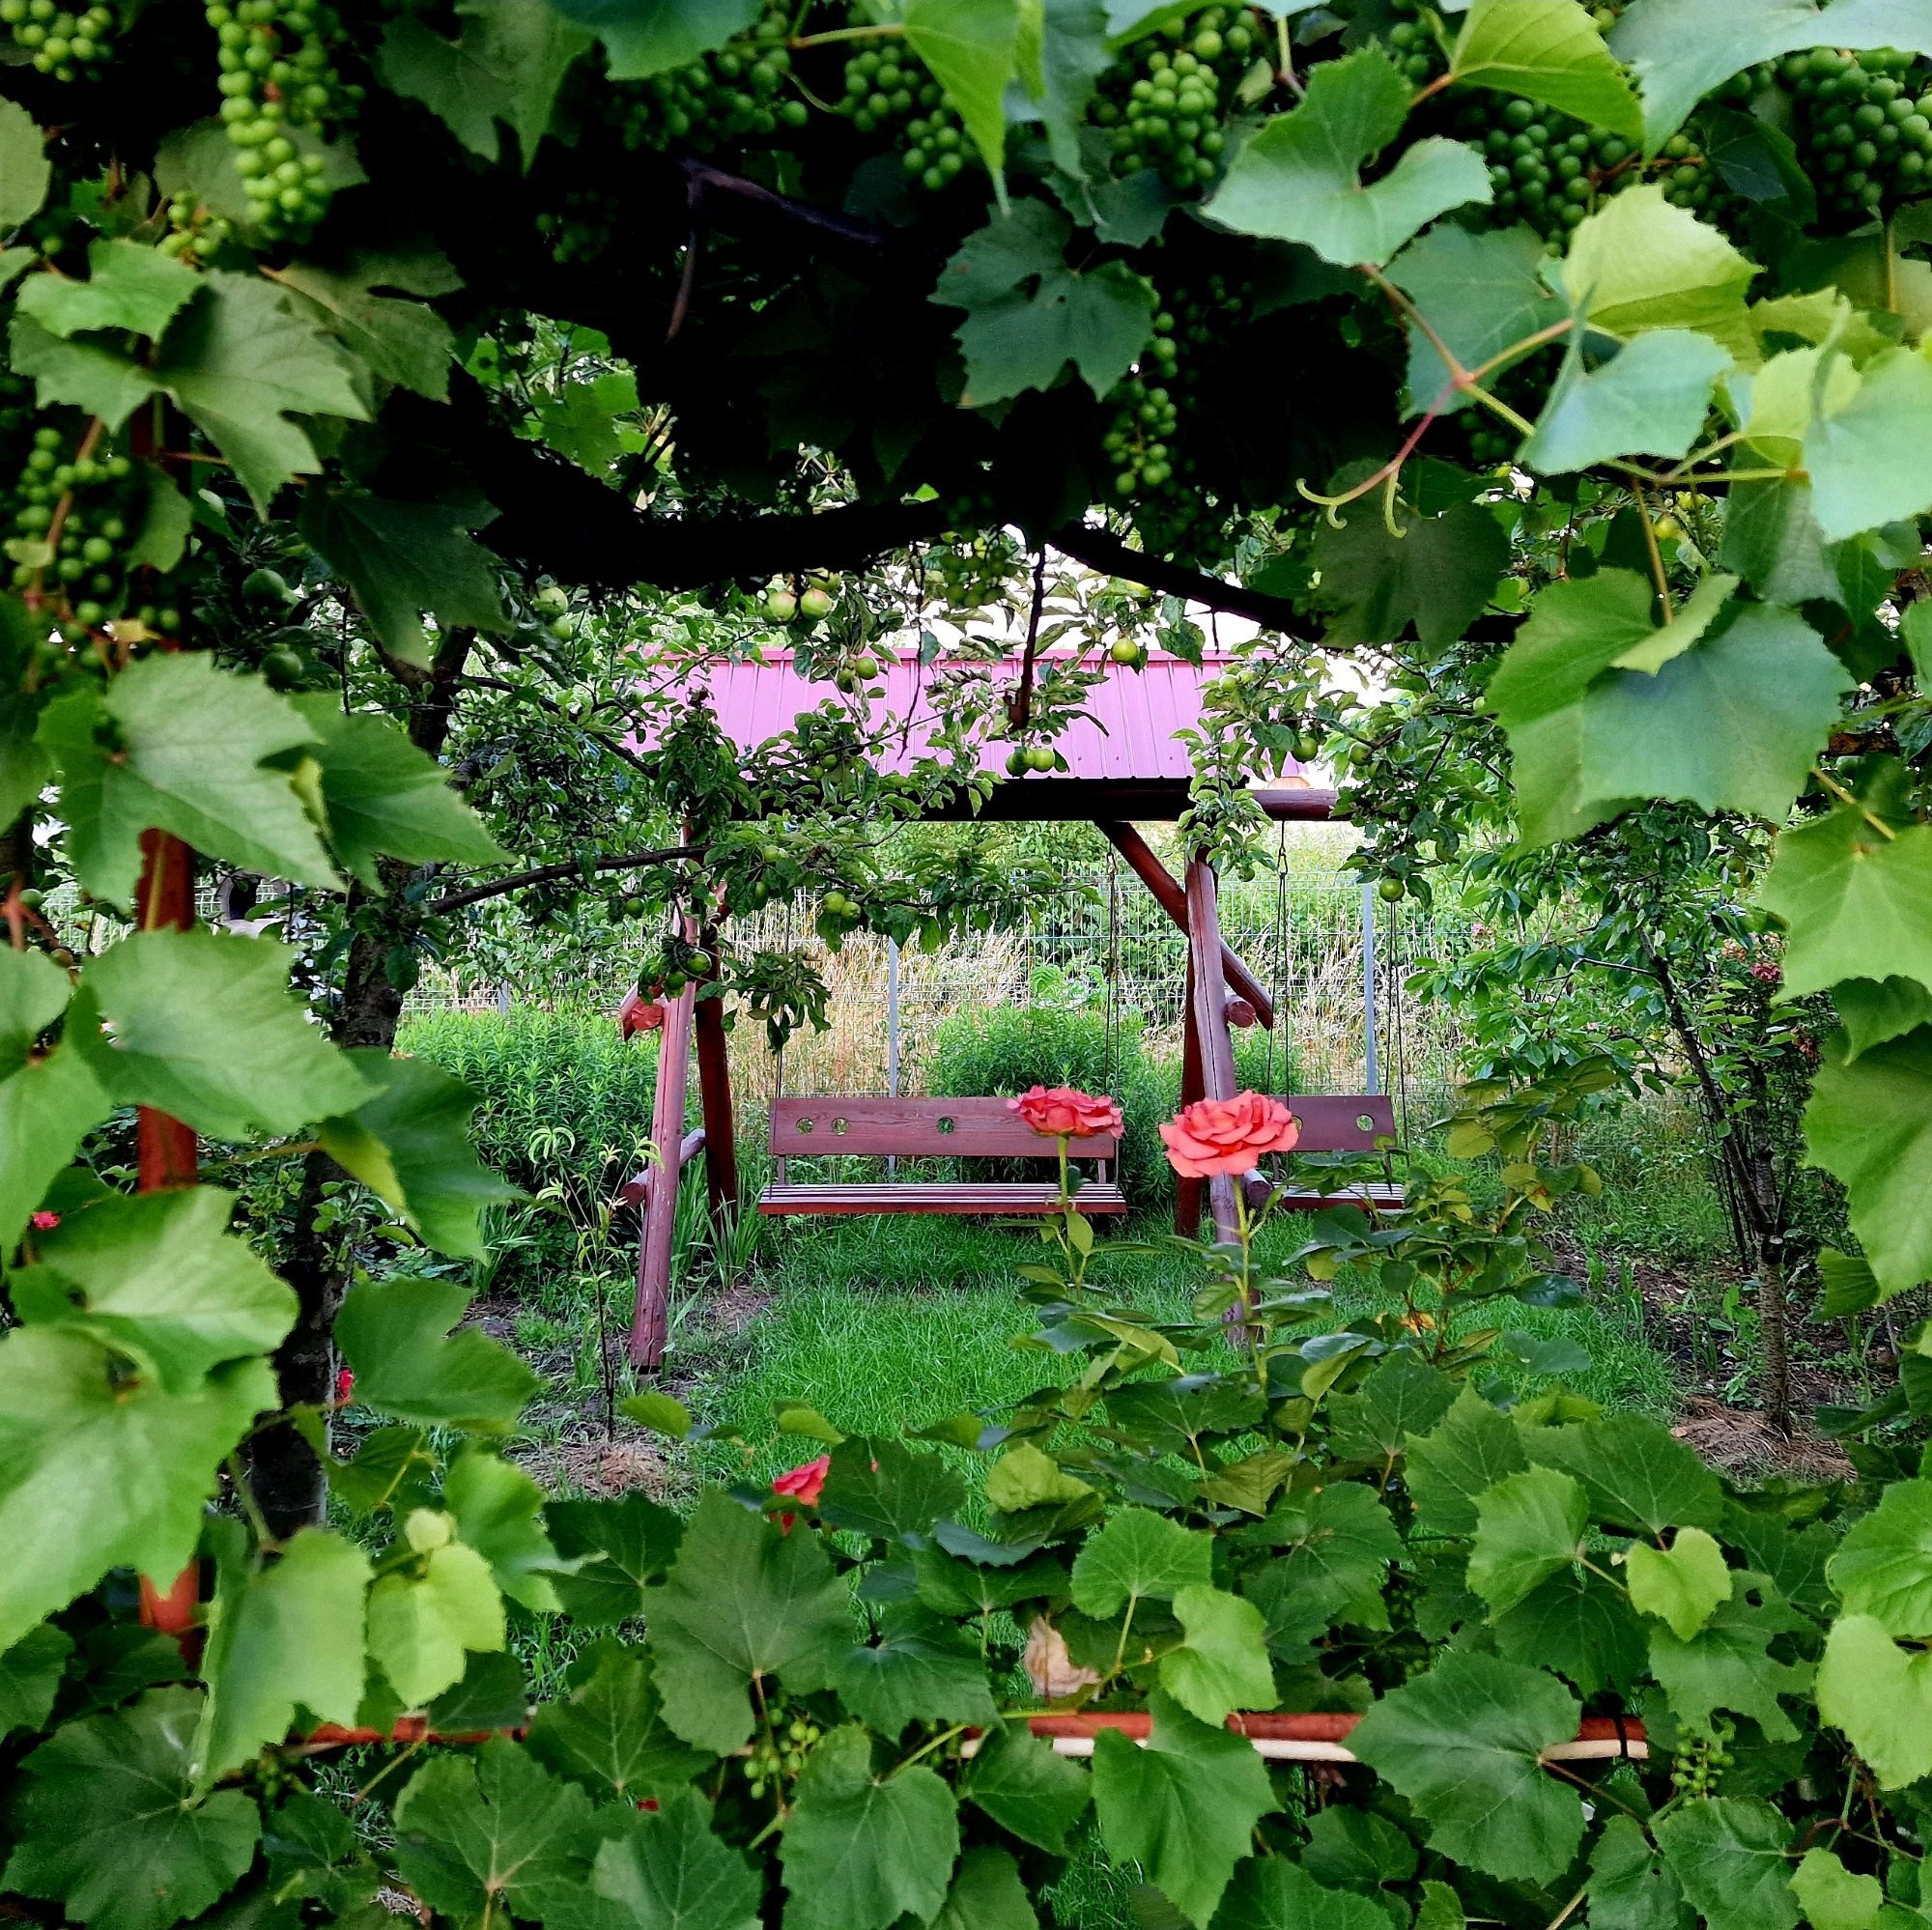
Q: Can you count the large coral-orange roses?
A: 2